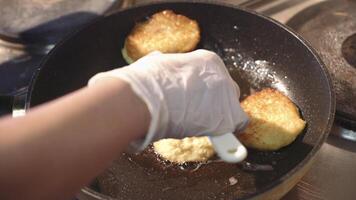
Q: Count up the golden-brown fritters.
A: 2